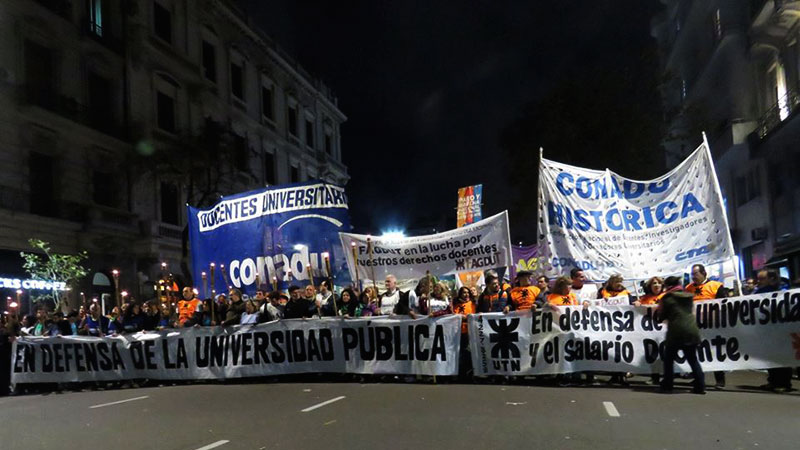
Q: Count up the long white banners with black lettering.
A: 2